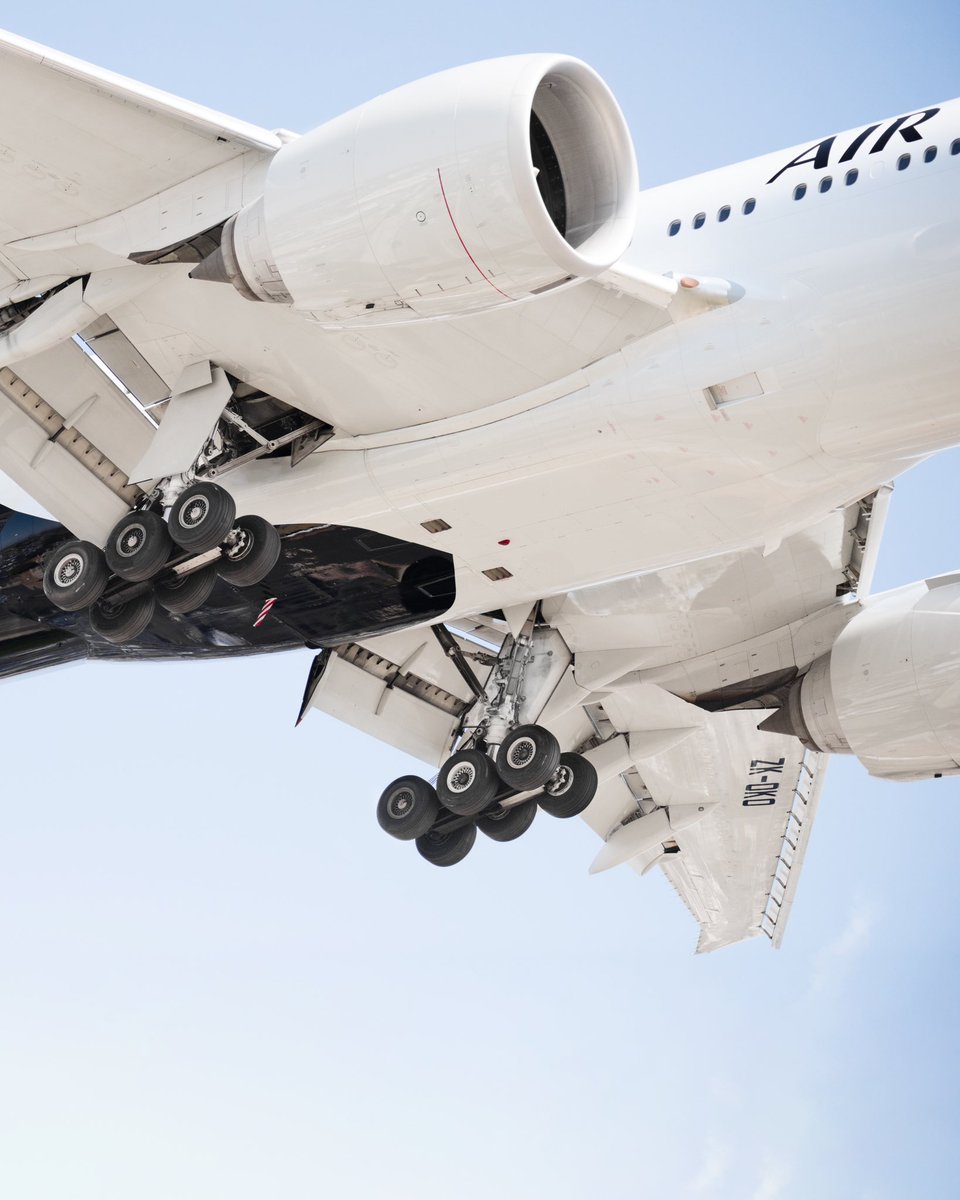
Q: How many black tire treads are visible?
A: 12